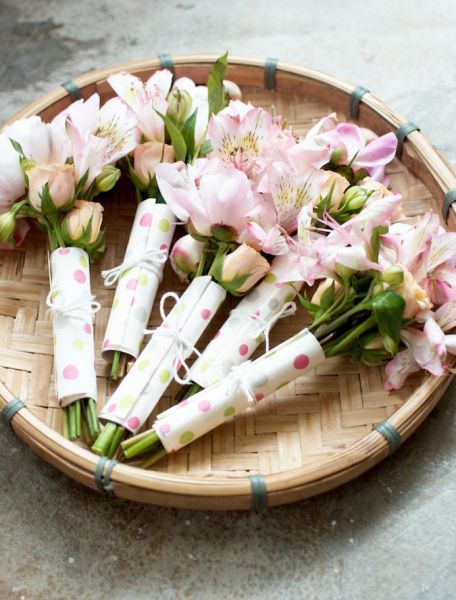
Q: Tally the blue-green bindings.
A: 10